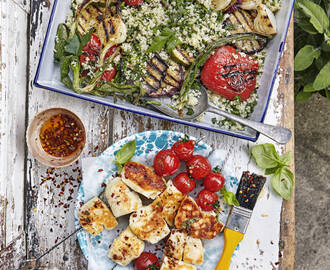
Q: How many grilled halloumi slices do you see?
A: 9